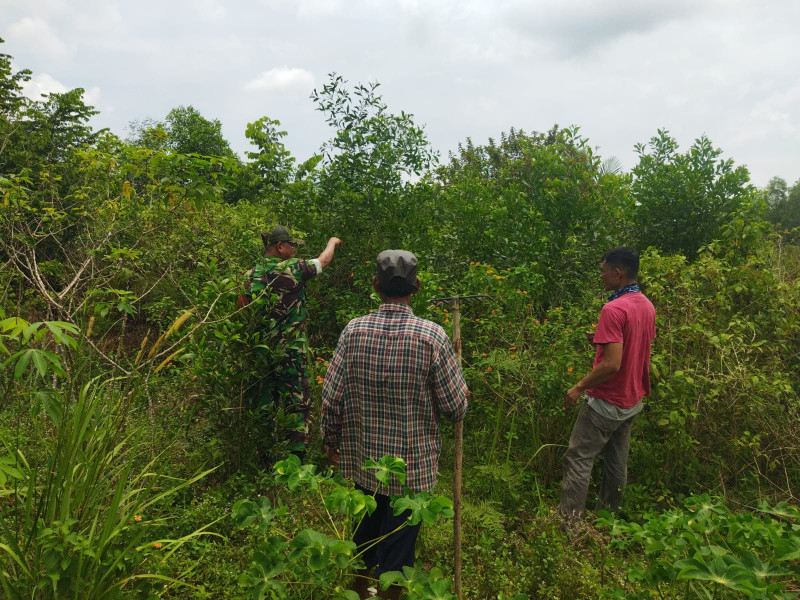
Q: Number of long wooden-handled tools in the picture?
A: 1